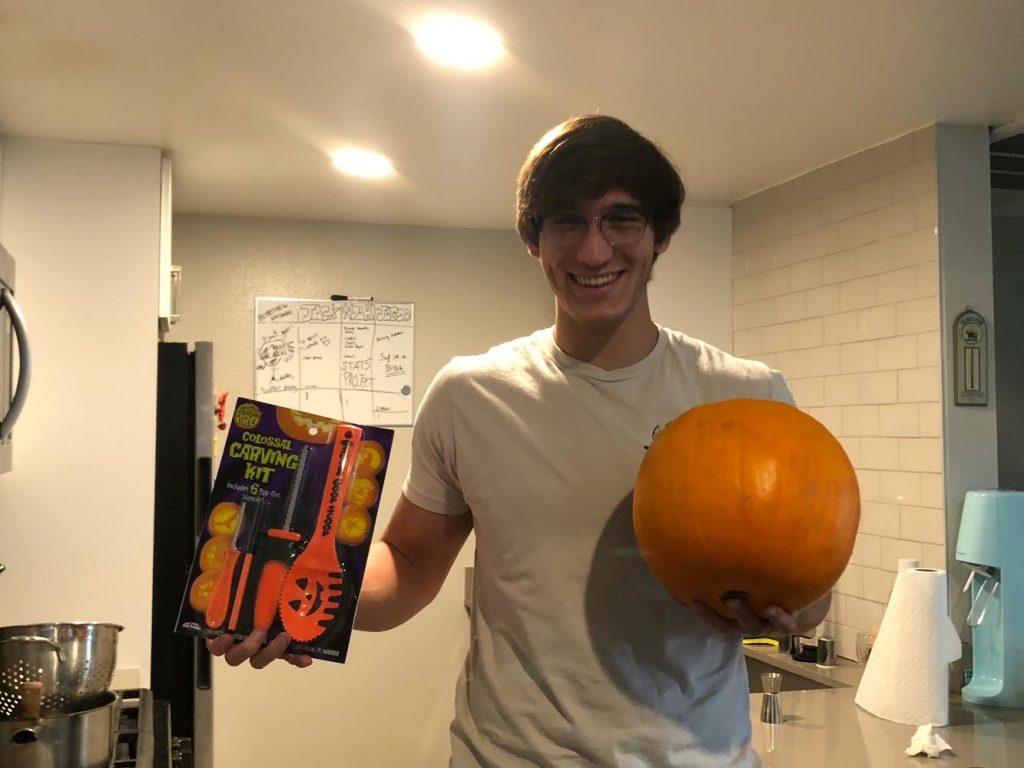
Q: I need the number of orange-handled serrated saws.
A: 2